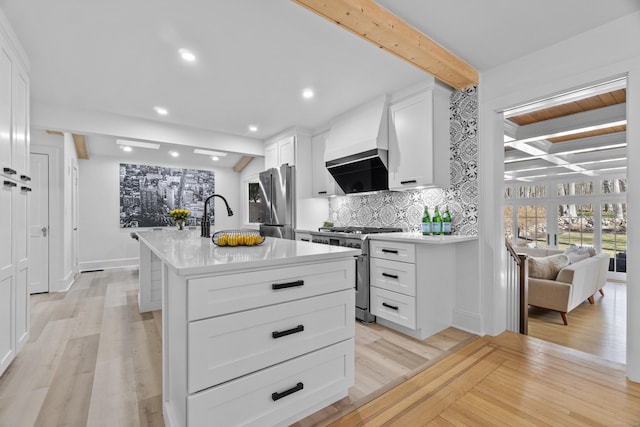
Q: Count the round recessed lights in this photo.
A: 7